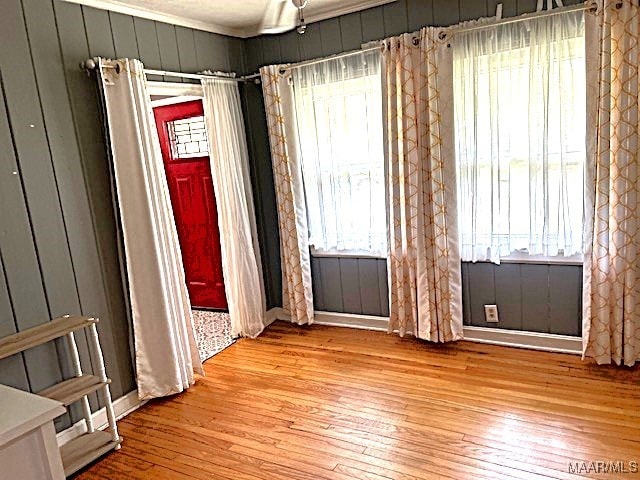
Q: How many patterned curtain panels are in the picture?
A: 4